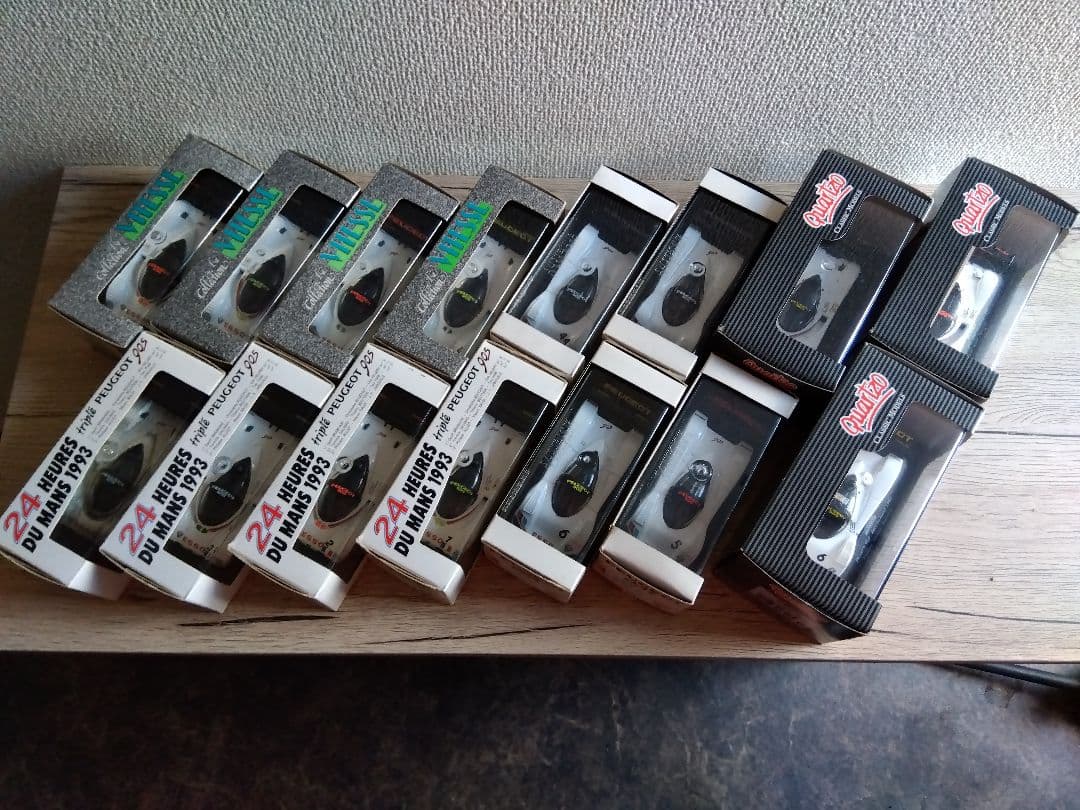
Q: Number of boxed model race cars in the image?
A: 15